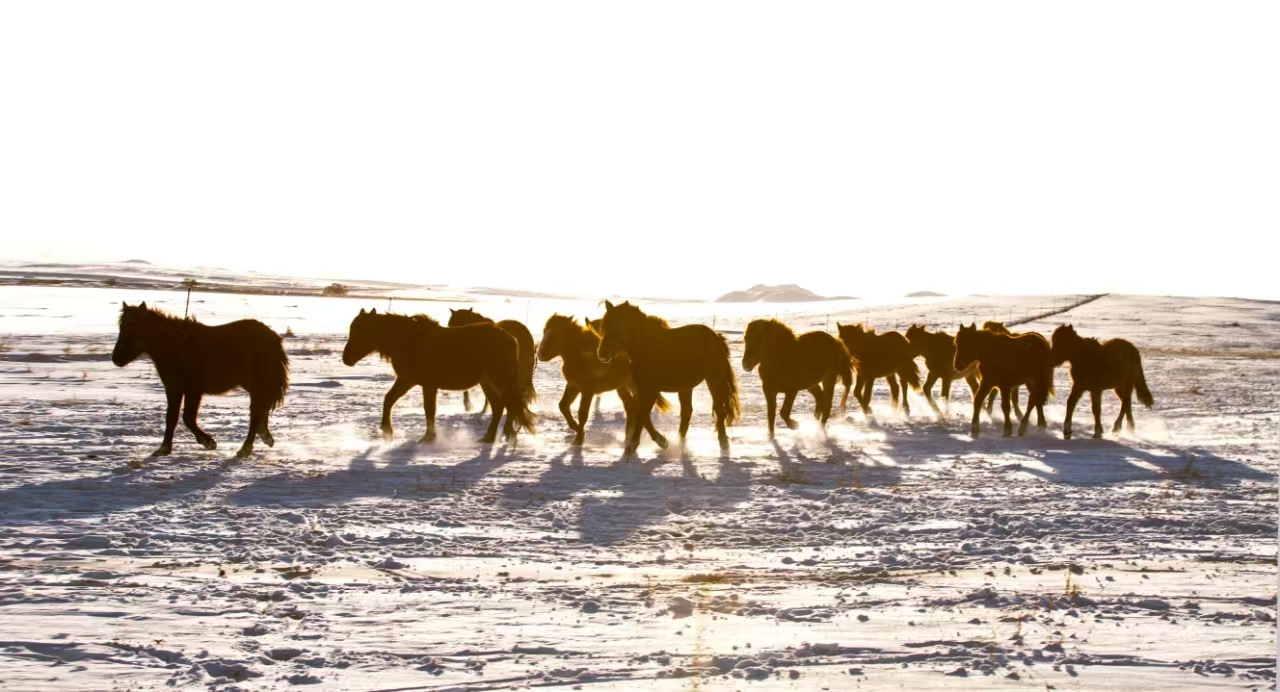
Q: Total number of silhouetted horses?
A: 12